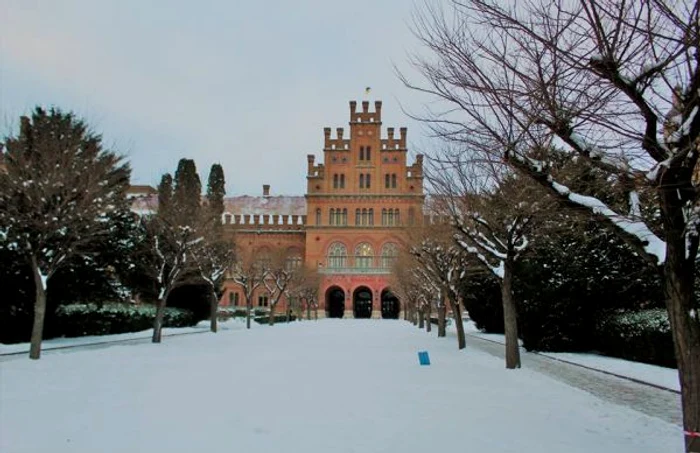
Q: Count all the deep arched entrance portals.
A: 3